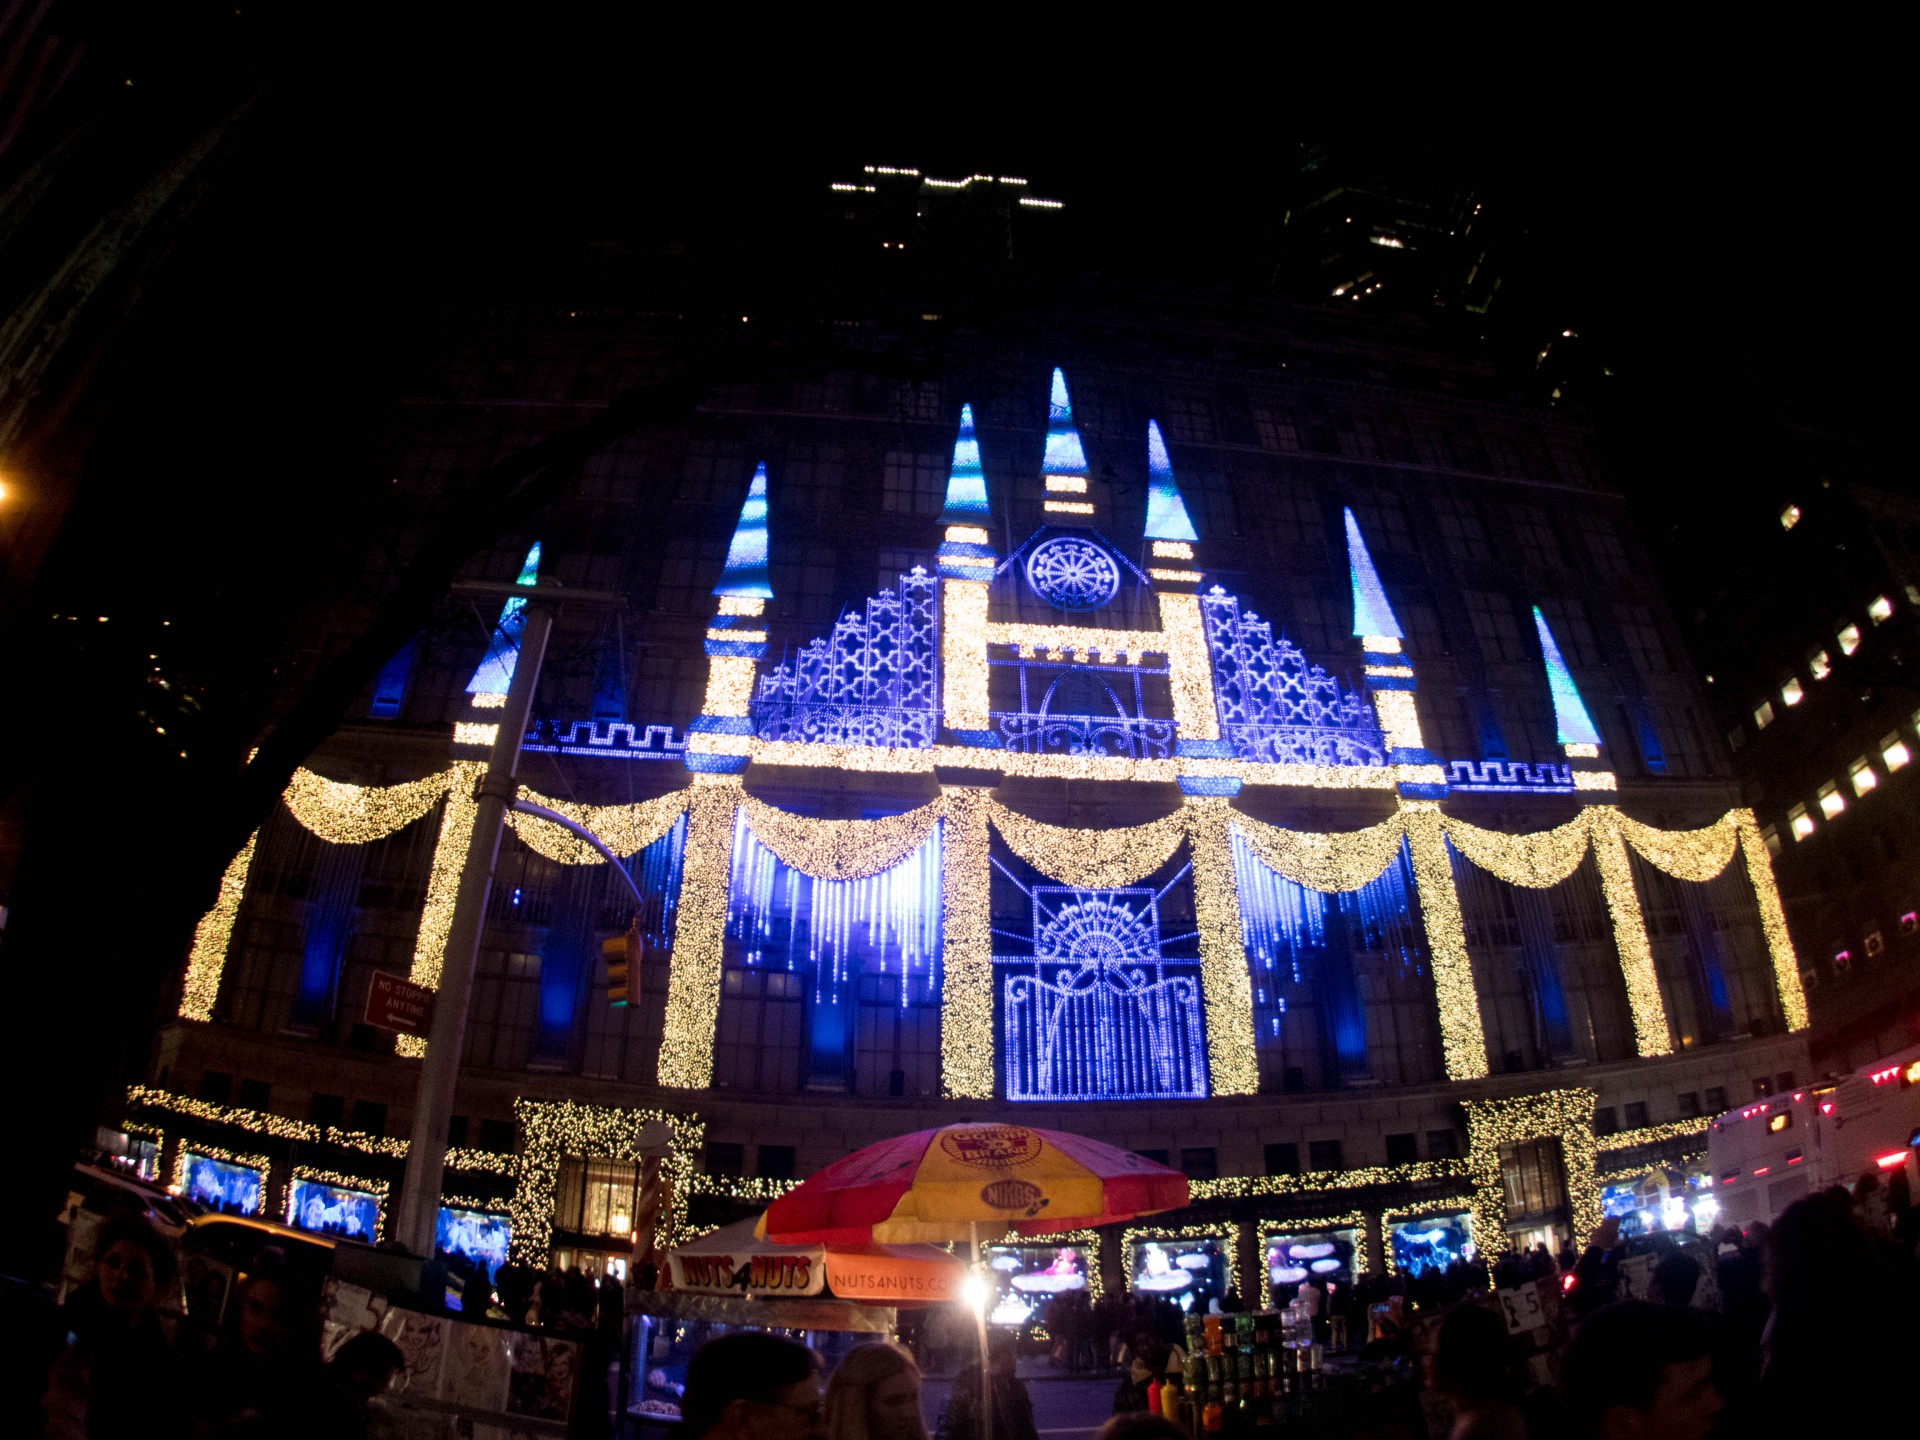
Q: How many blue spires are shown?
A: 7